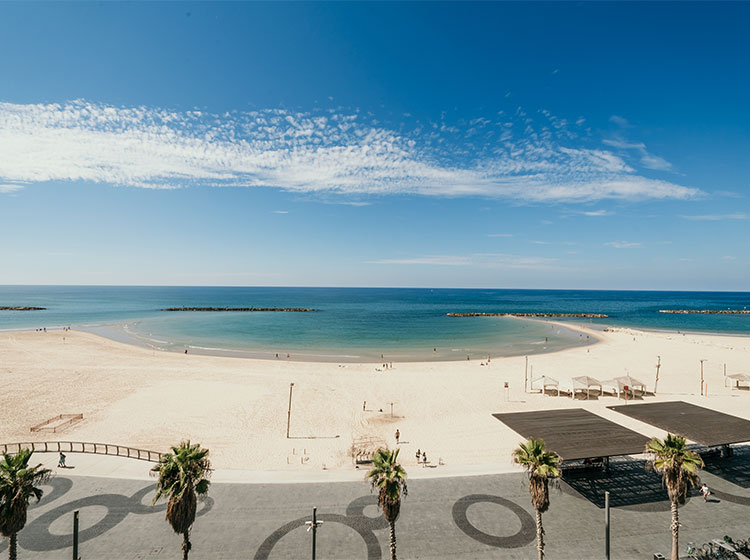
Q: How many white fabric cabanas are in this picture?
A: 4